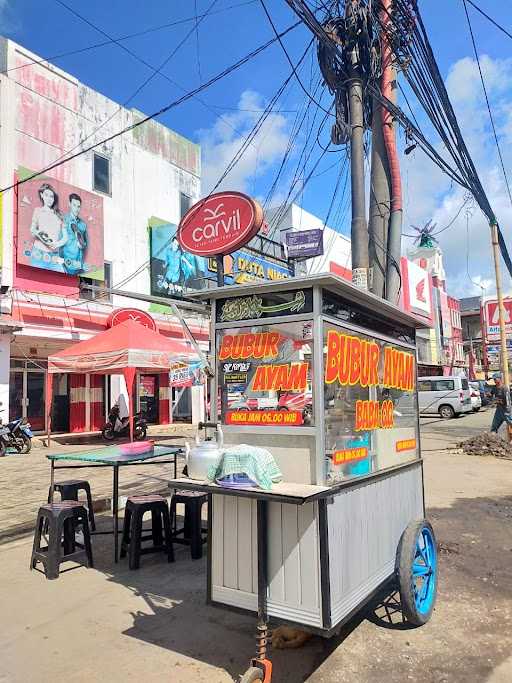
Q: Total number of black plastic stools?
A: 4